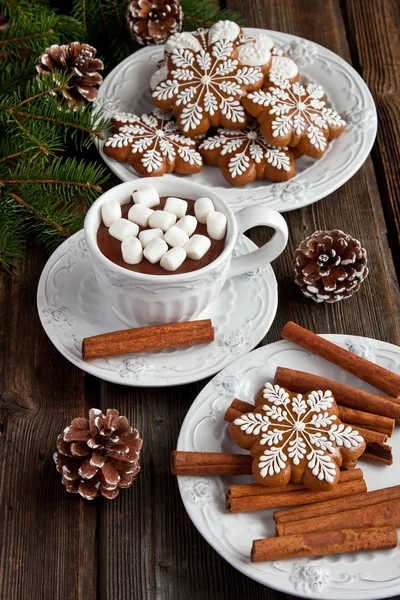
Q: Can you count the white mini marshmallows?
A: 15